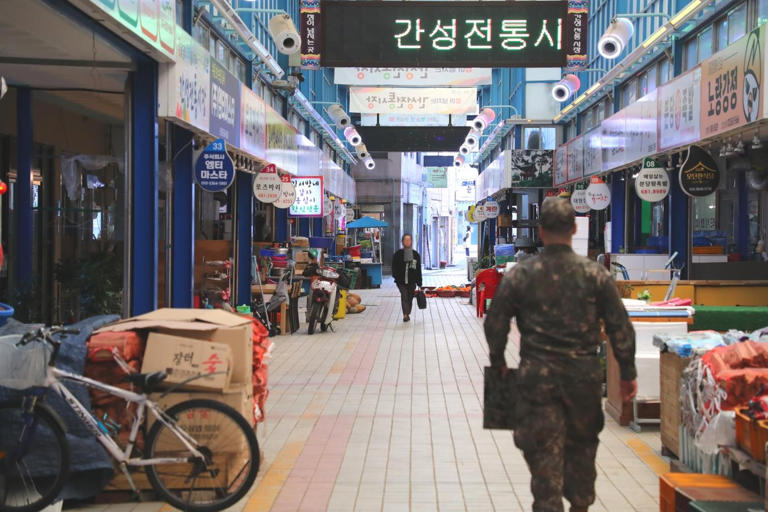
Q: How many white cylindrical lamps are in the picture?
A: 11